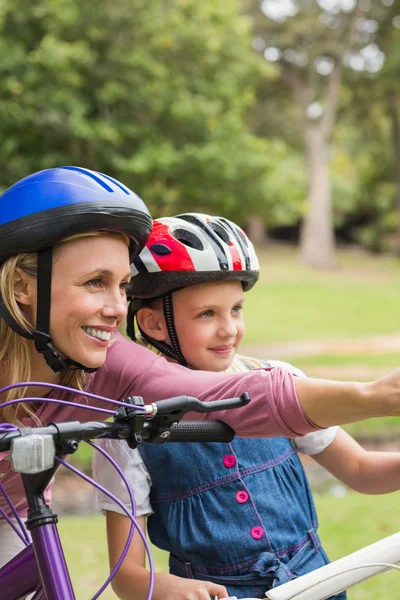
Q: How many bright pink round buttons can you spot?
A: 3